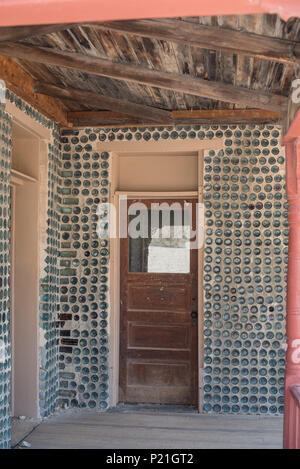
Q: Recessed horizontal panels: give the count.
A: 3